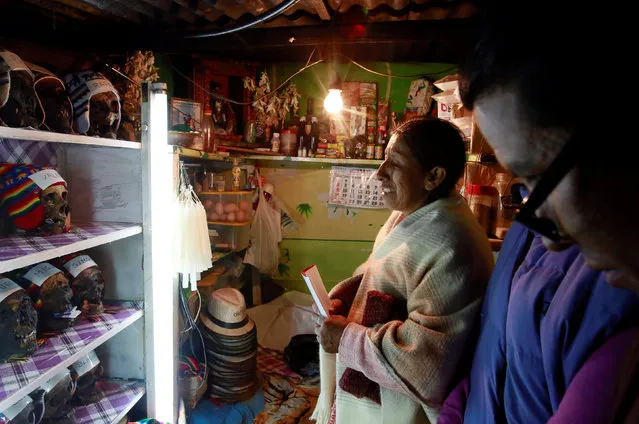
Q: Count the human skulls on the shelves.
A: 10